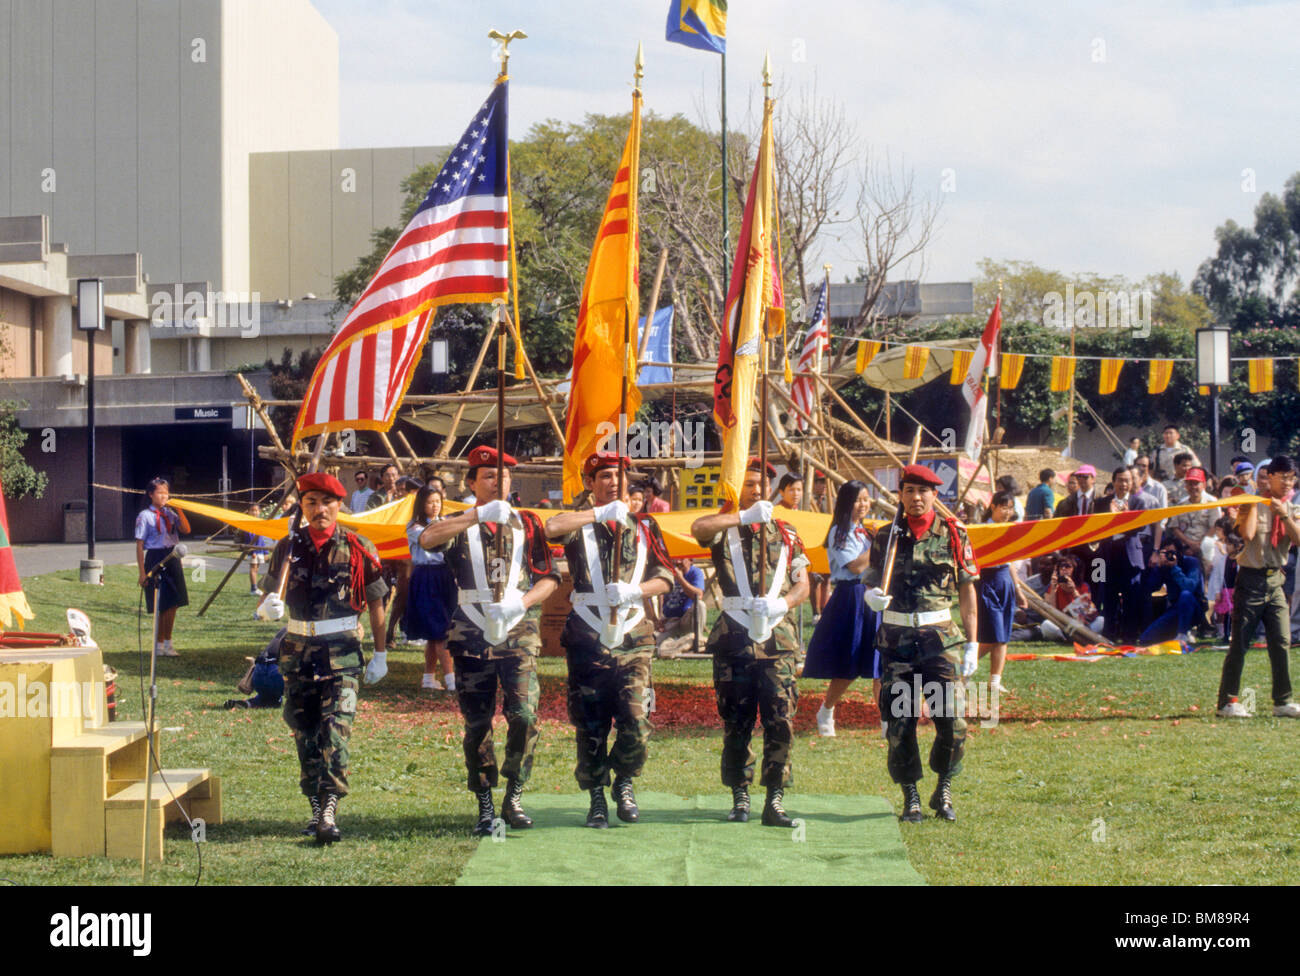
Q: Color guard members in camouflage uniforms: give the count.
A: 5